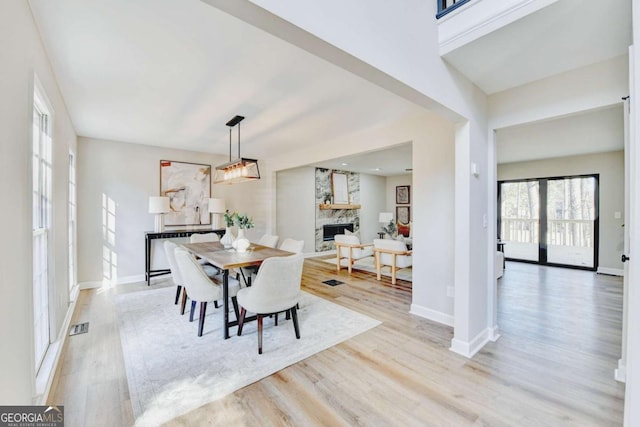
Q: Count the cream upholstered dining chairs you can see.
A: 6